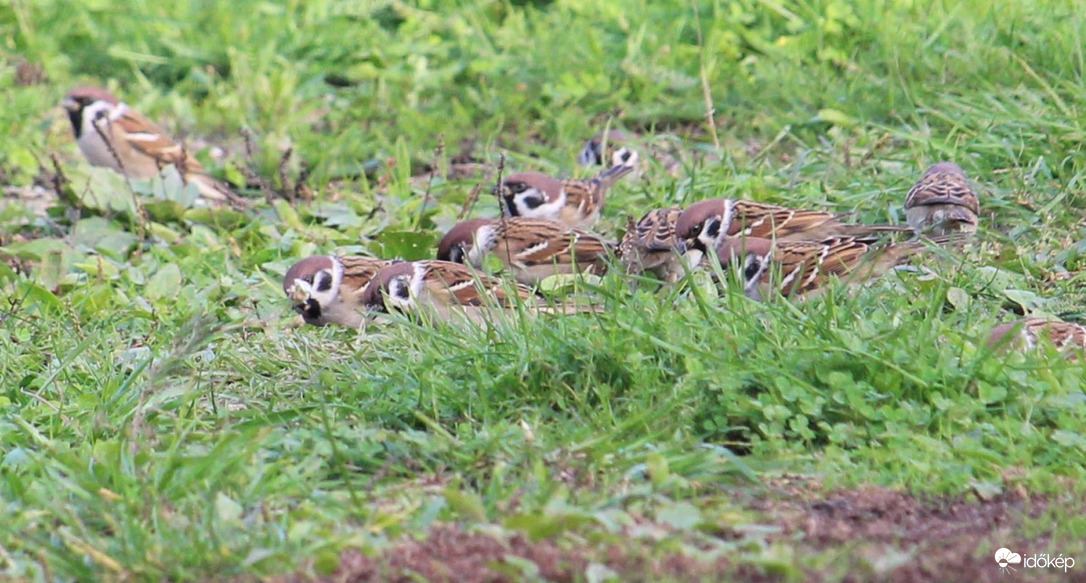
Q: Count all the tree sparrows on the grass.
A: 11